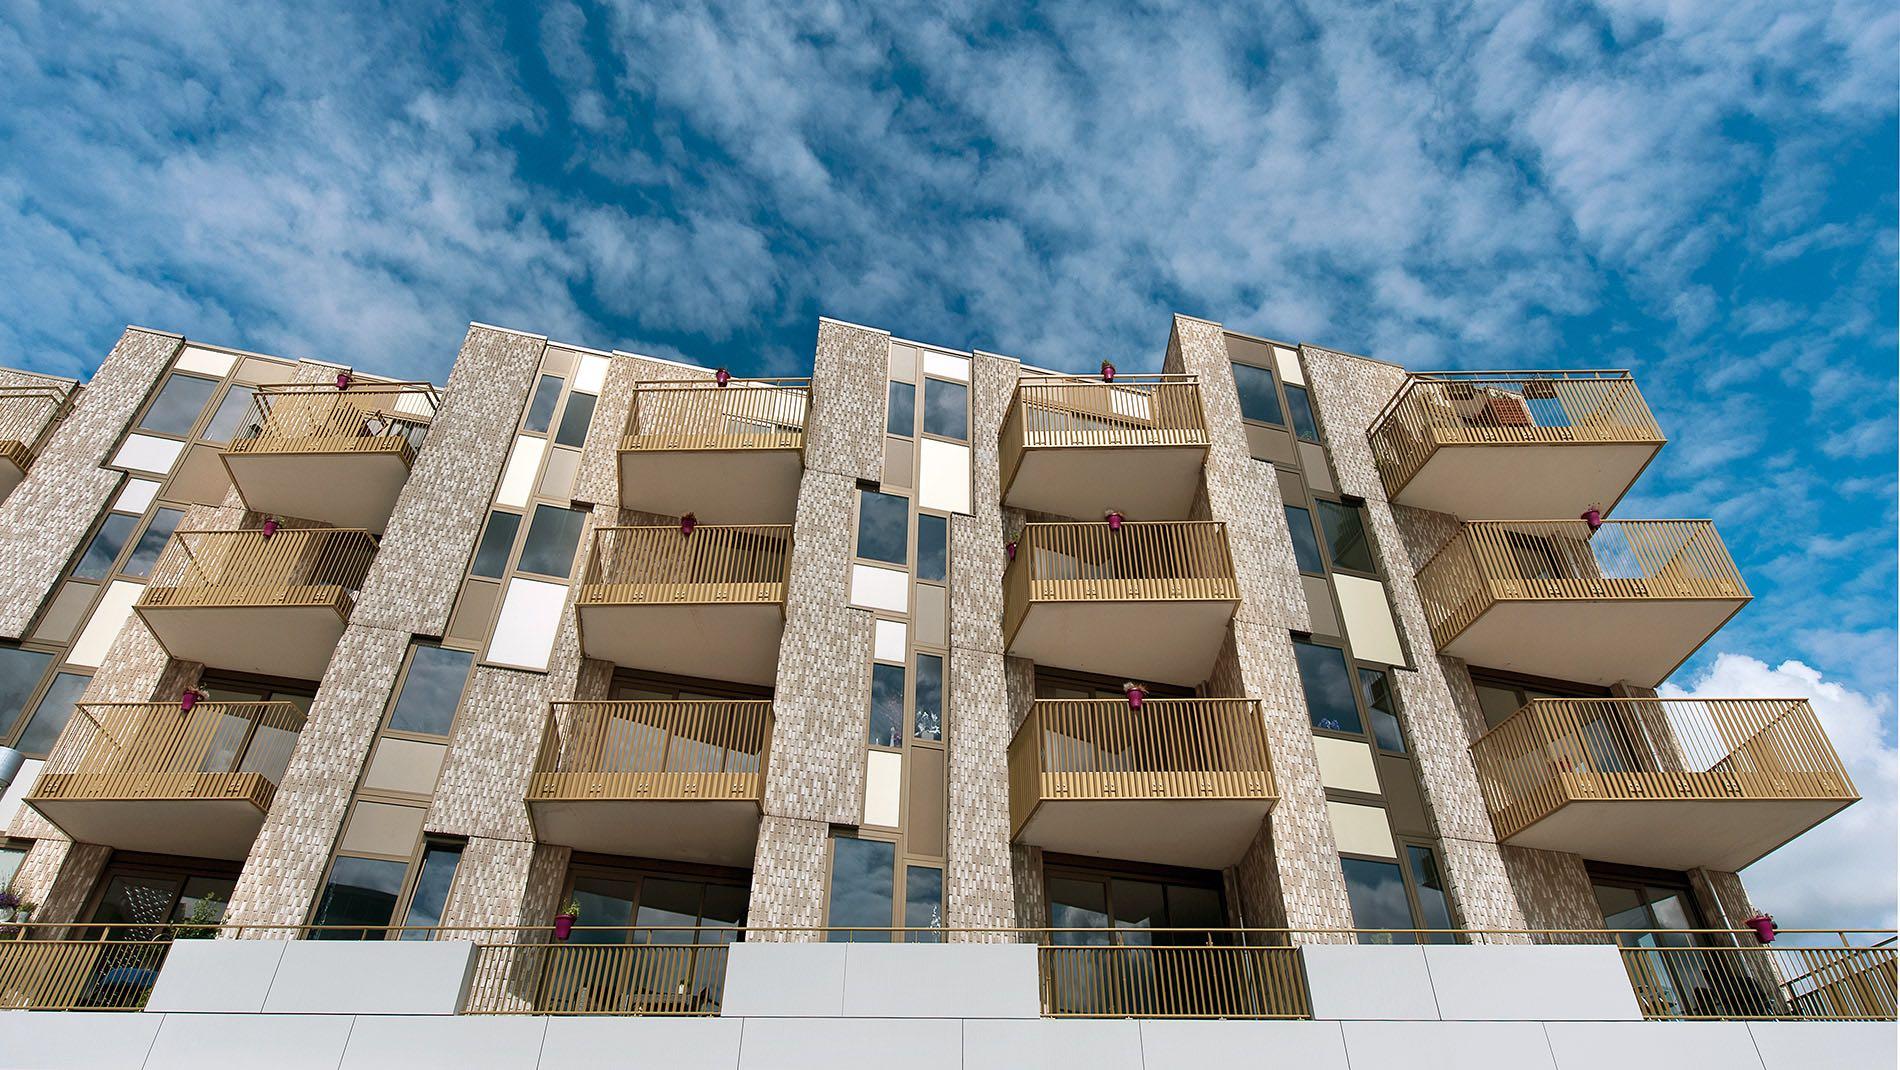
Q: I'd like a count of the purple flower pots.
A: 12